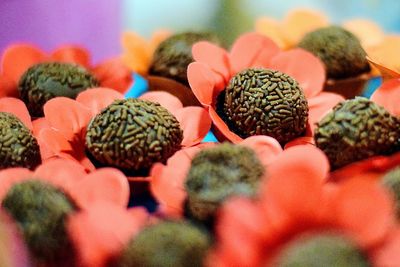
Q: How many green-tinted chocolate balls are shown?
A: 12